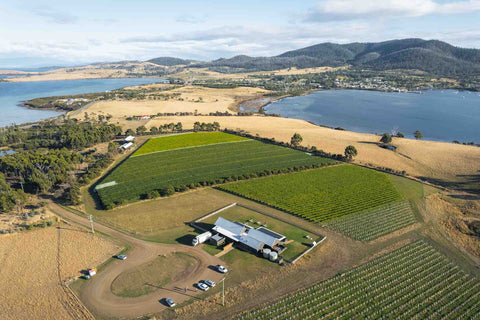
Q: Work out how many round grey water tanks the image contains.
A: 2